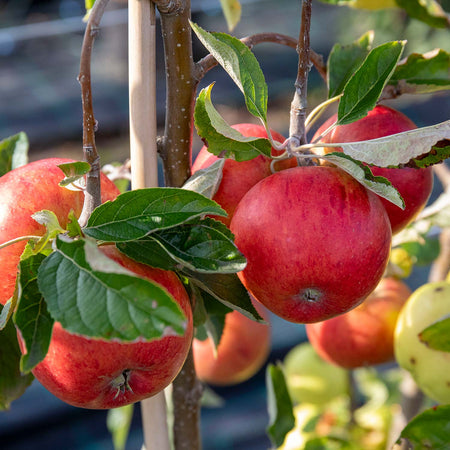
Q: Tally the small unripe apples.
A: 2